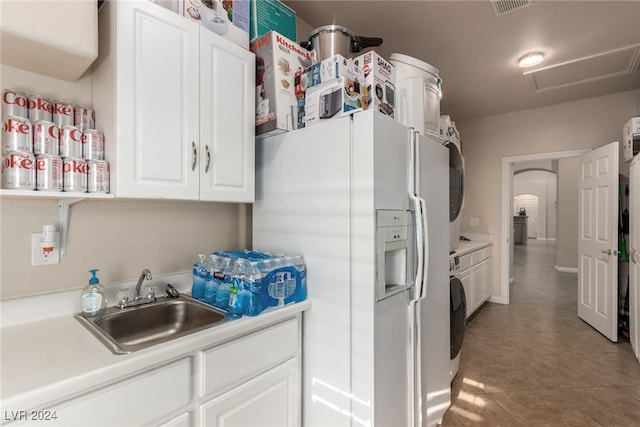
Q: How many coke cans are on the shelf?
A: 12